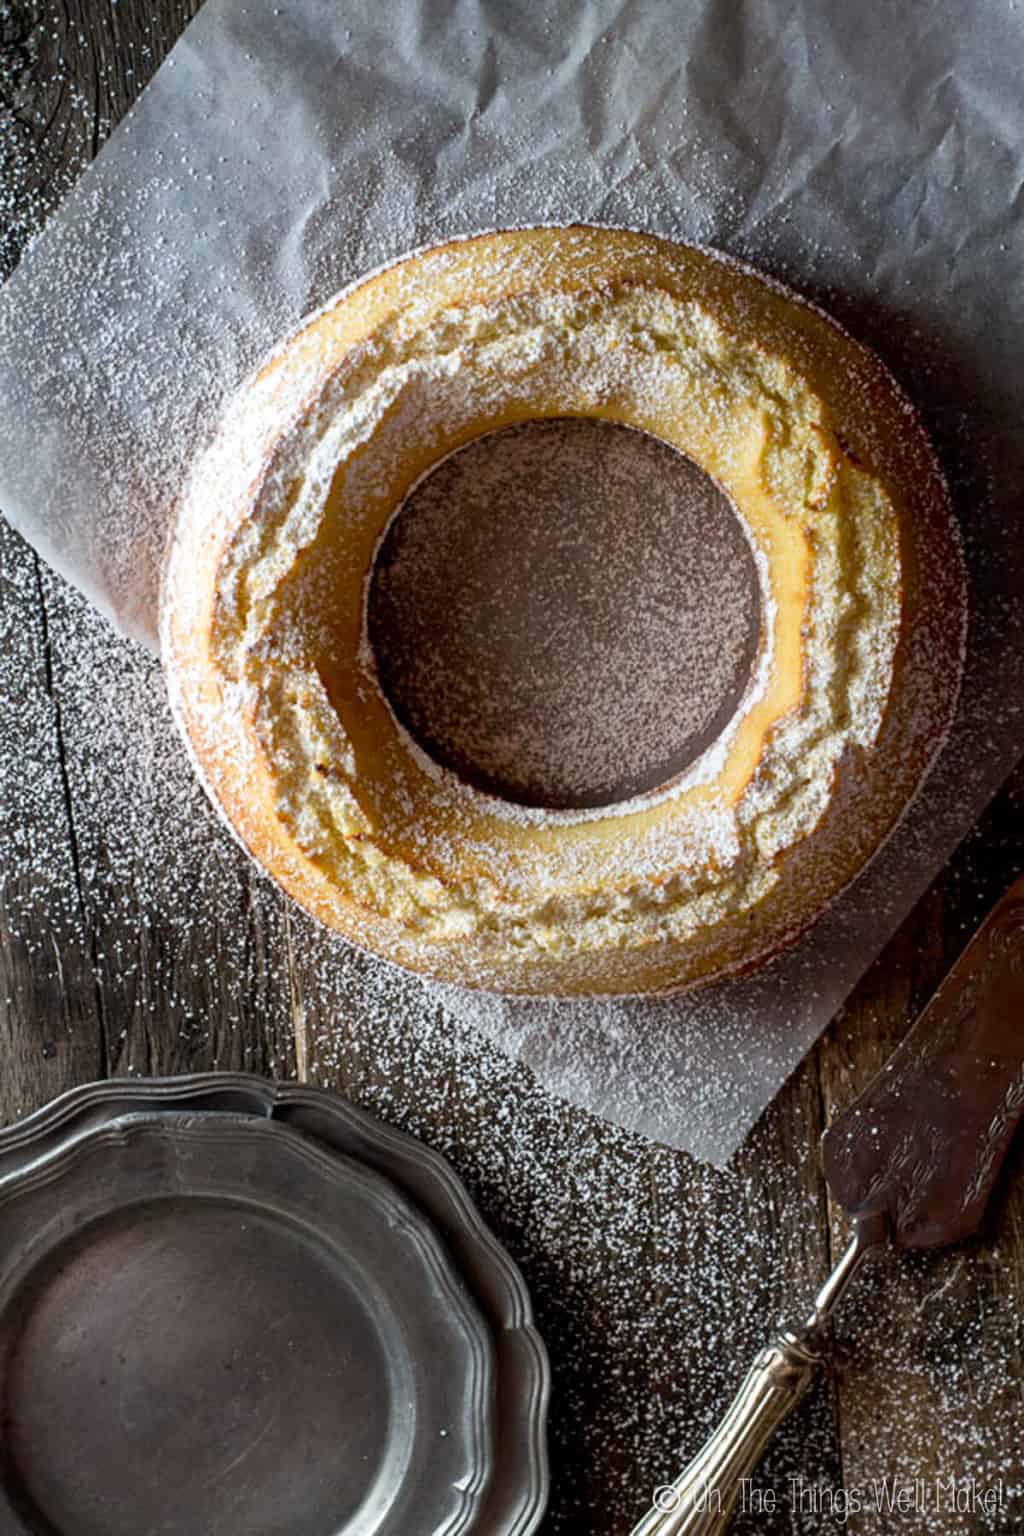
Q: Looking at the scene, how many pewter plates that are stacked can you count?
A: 2